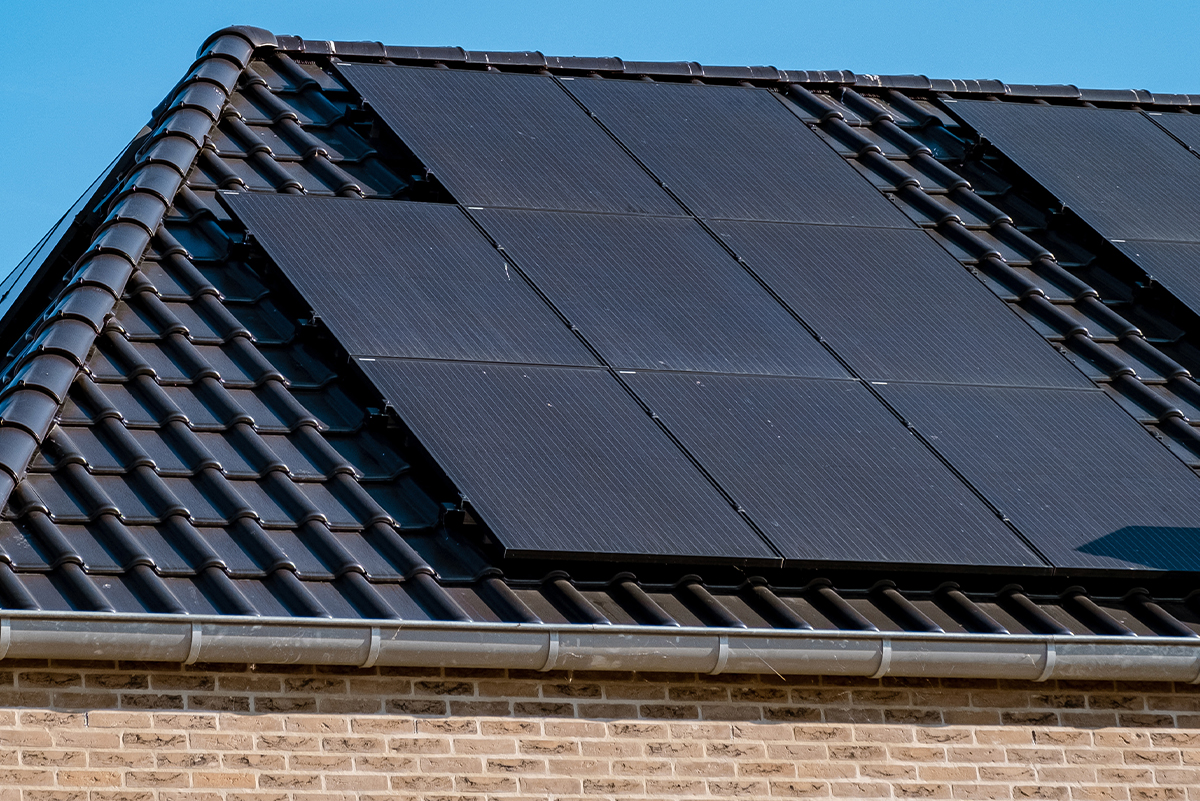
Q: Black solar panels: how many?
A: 11